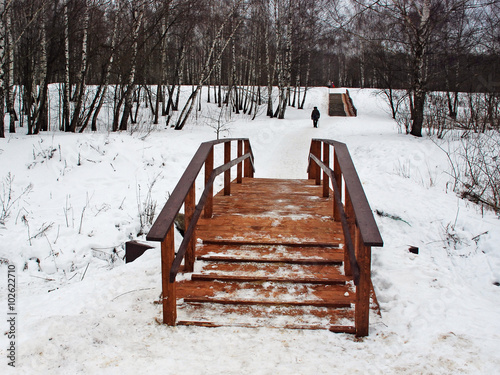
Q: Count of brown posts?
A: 12